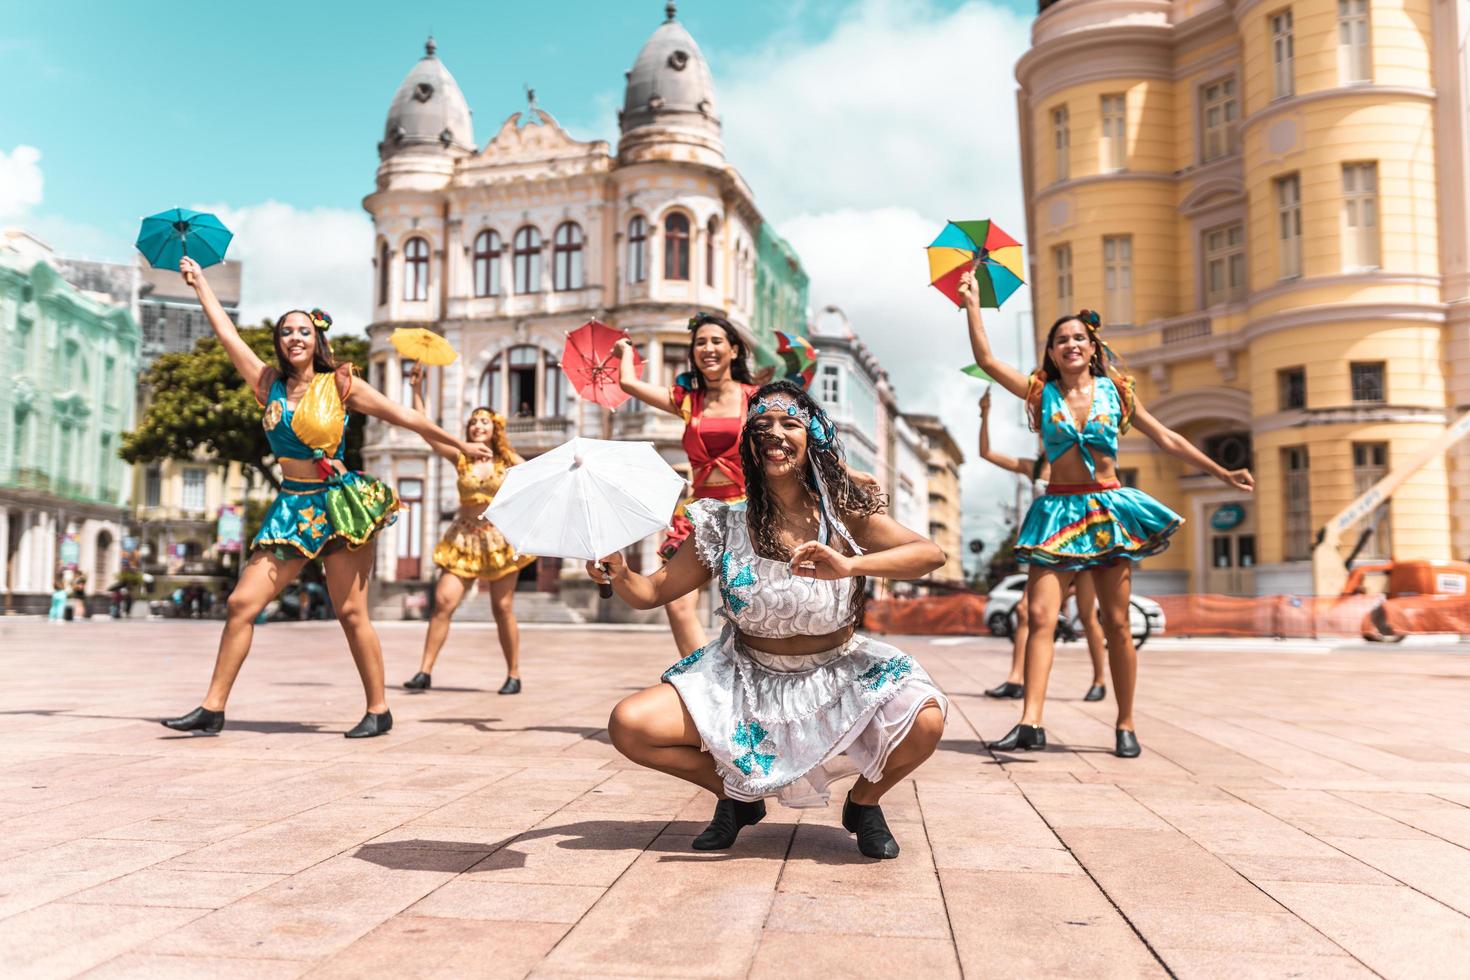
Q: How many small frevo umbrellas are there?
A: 7